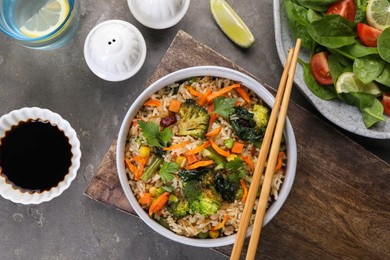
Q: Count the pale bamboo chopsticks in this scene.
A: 2